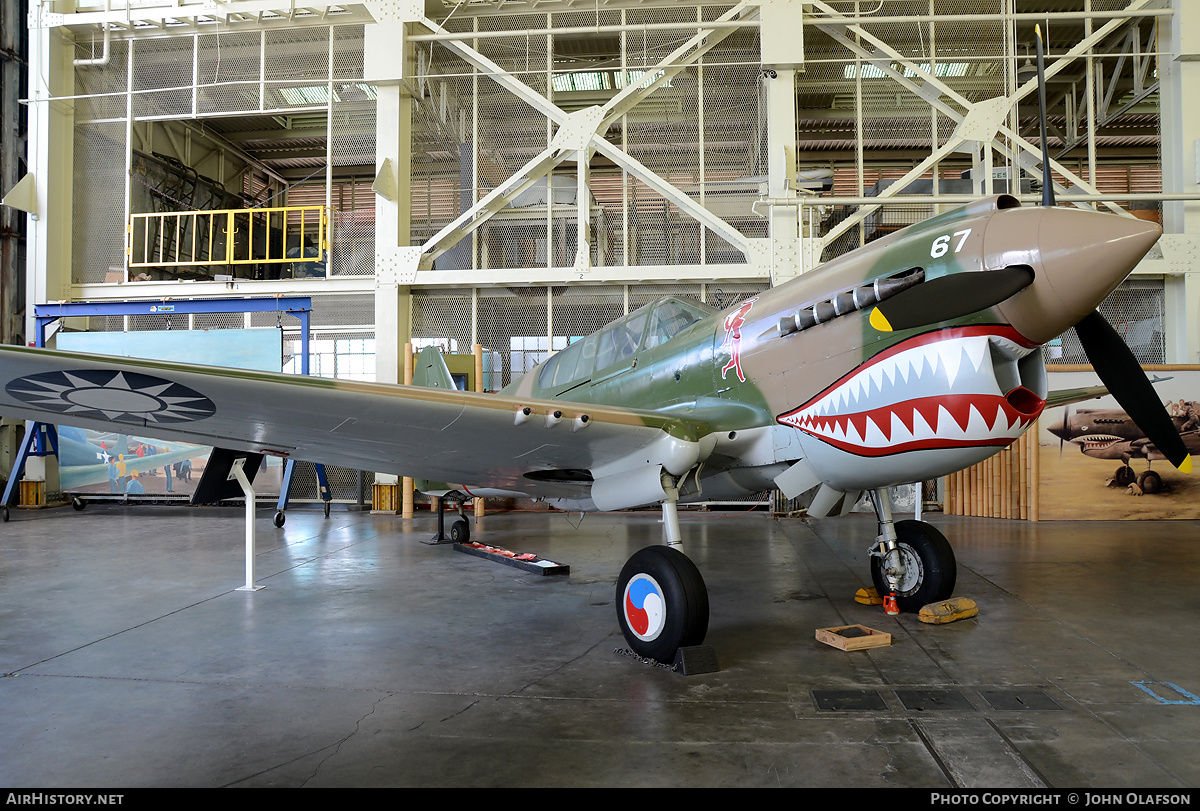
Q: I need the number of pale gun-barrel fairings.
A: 3